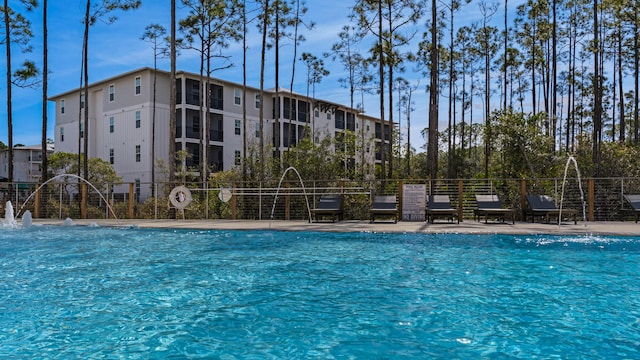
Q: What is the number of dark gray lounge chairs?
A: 6